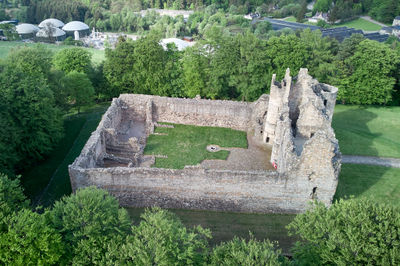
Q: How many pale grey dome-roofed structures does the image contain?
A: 4